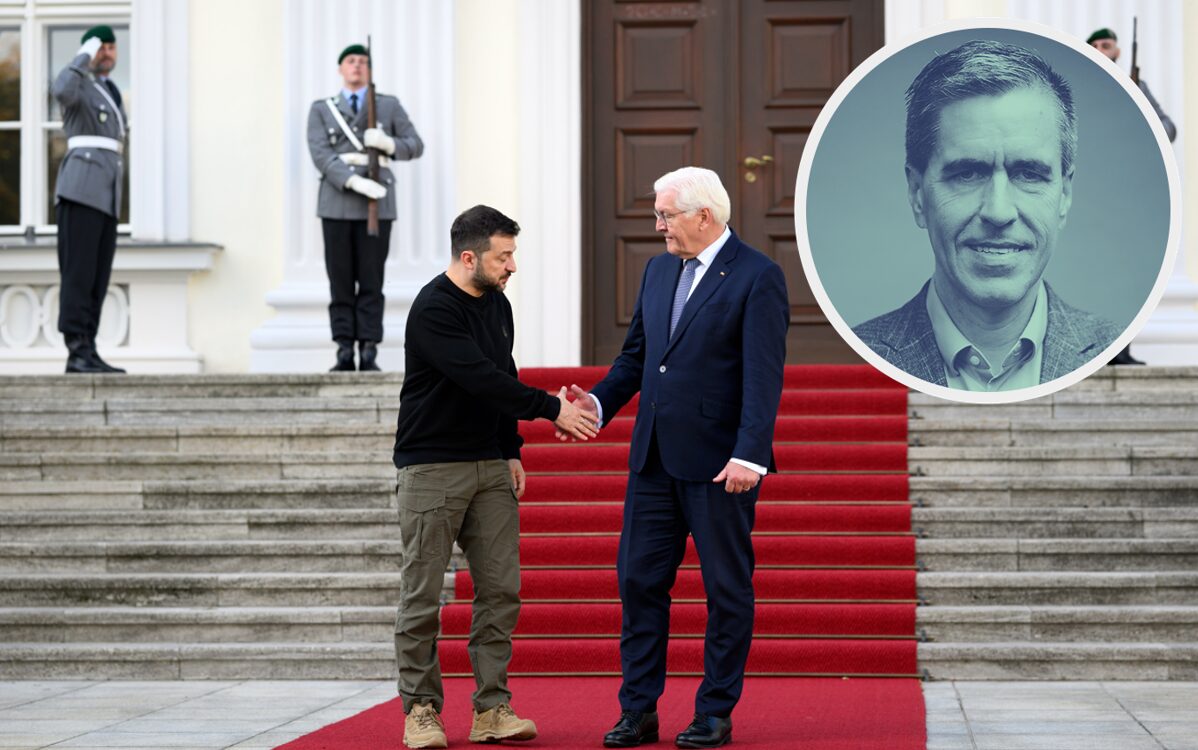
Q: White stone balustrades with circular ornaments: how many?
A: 1